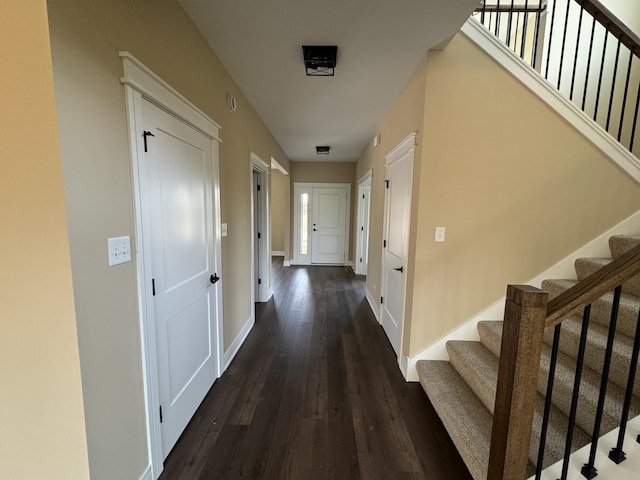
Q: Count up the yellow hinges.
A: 0